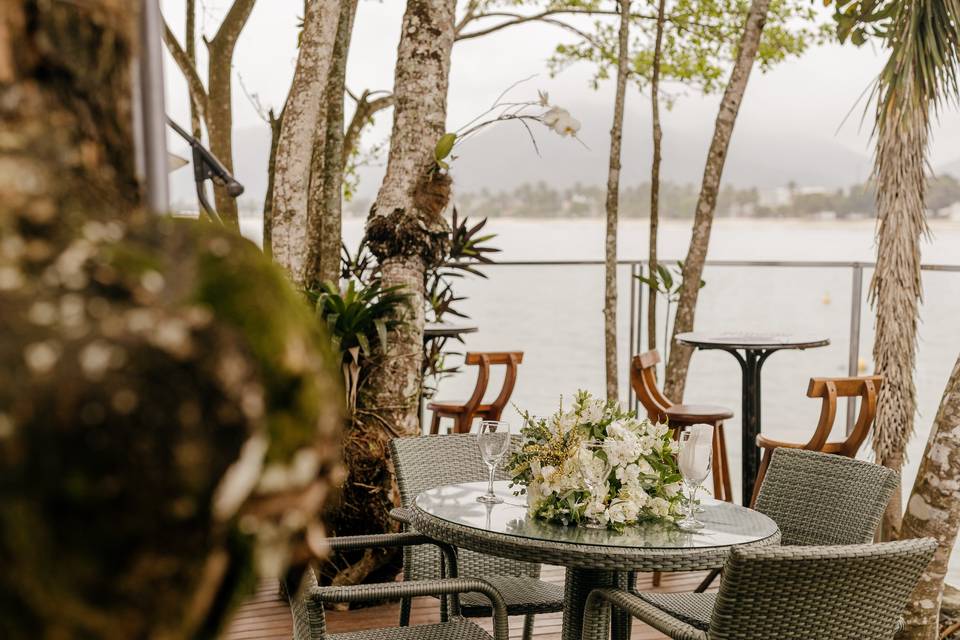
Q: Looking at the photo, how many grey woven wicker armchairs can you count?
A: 4